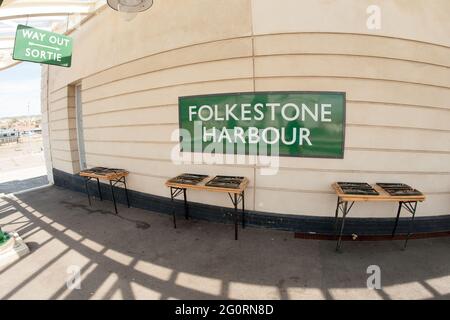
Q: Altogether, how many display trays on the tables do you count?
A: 6